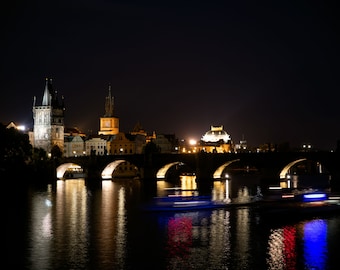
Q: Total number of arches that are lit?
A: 5